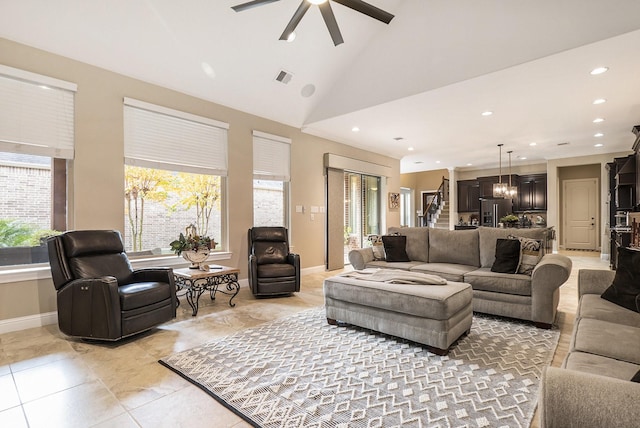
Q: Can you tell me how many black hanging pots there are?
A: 0